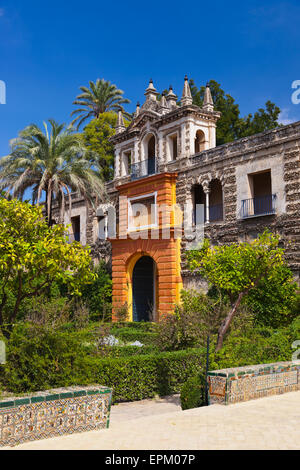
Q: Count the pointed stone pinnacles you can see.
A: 7